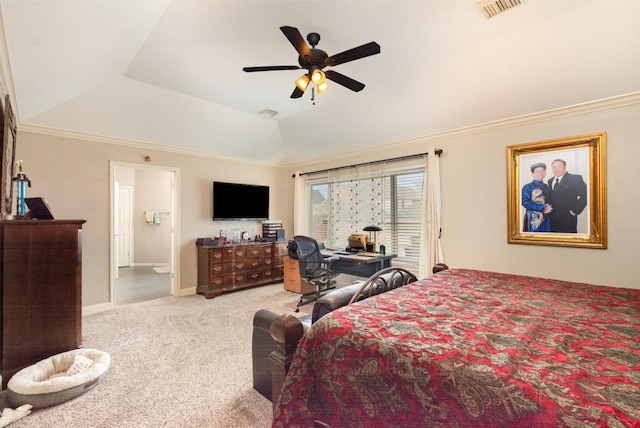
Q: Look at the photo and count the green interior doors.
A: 0